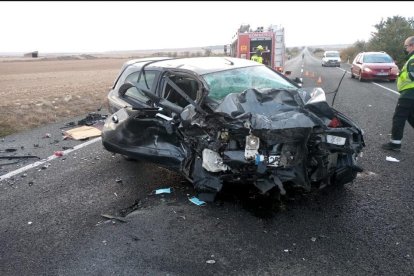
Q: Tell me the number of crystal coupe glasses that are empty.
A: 0